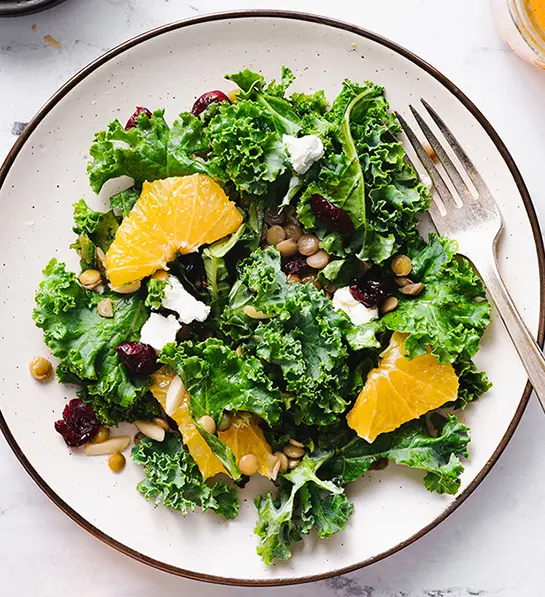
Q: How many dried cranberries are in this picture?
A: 7